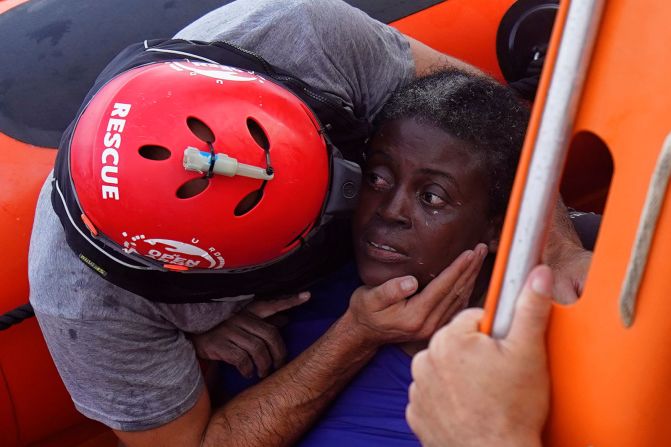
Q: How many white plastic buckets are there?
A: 0